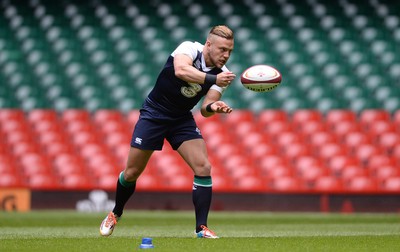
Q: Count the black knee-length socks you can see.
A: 2